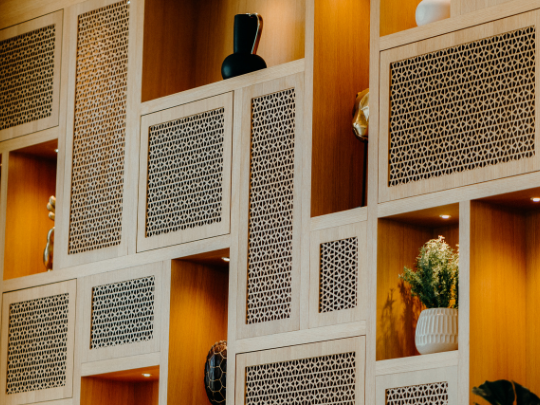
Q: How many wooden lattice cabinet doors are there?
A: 10